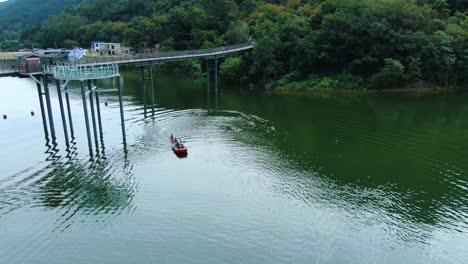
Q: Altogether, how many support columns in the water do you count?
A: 12